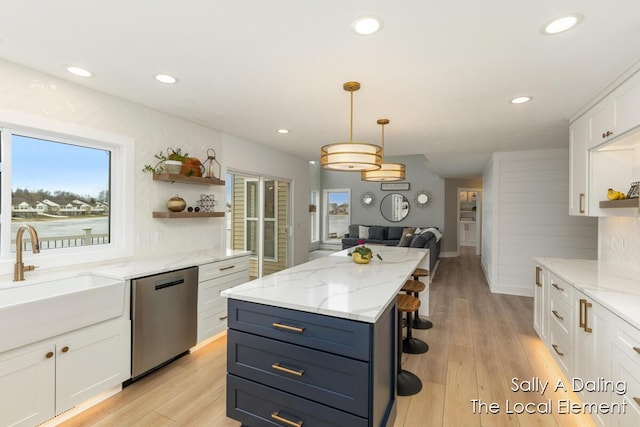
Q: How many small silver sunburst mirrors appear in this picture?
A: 2